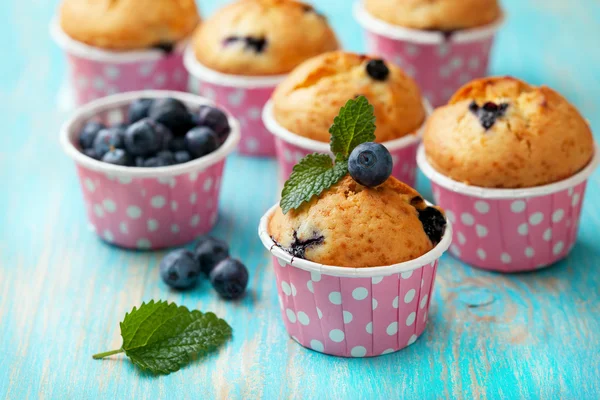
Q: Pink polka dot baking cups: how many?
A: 7